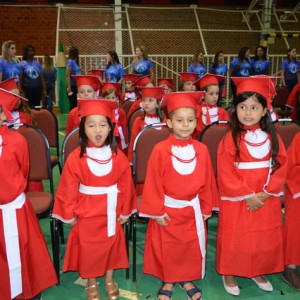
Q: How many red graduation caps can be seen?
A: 14